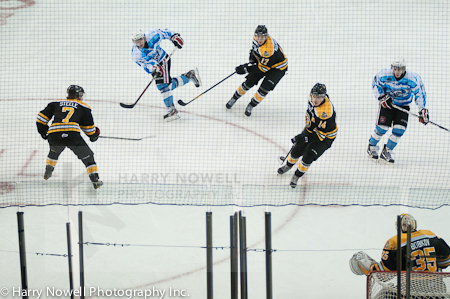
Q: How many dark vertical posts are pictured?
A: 9